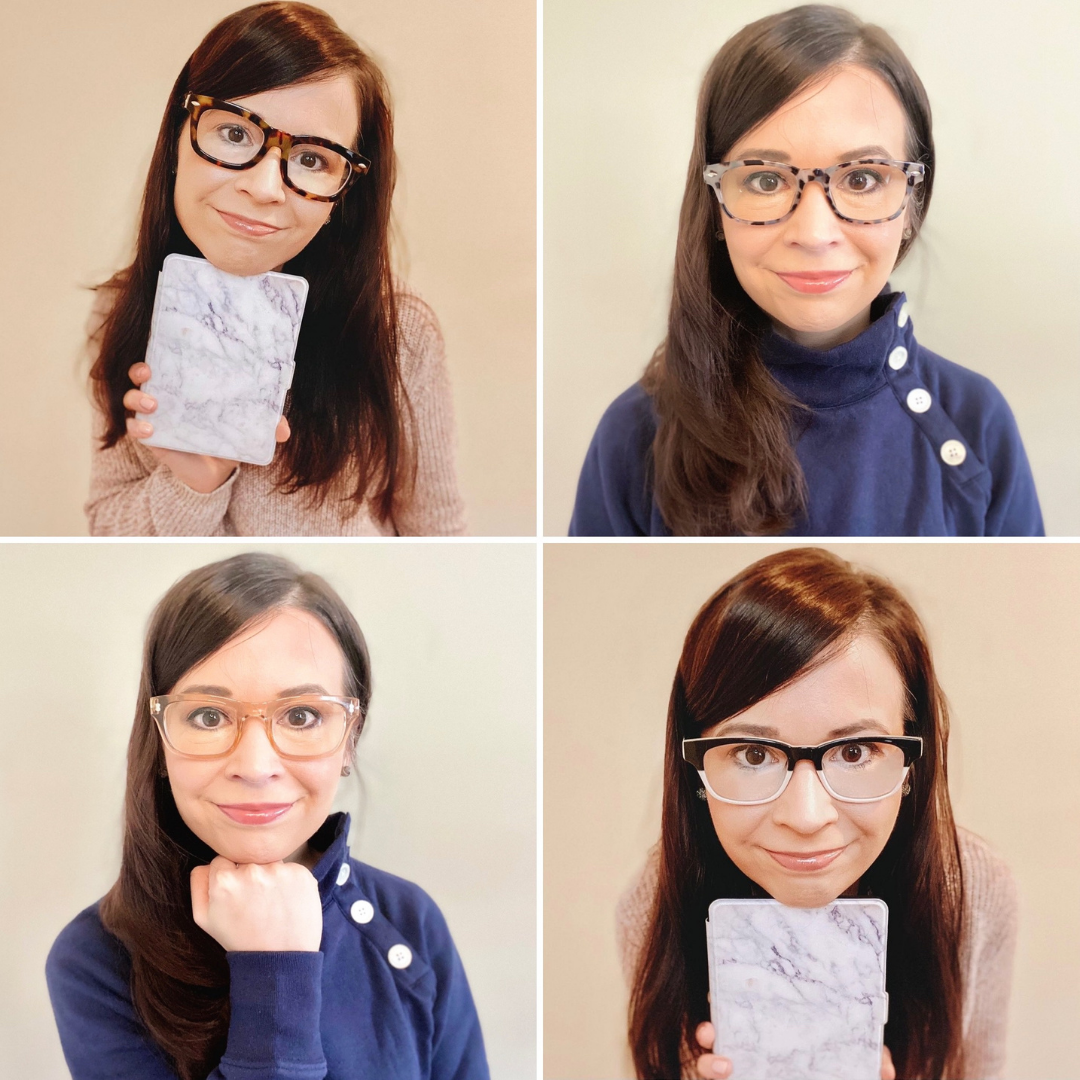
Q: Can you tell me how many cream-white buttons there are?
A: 7